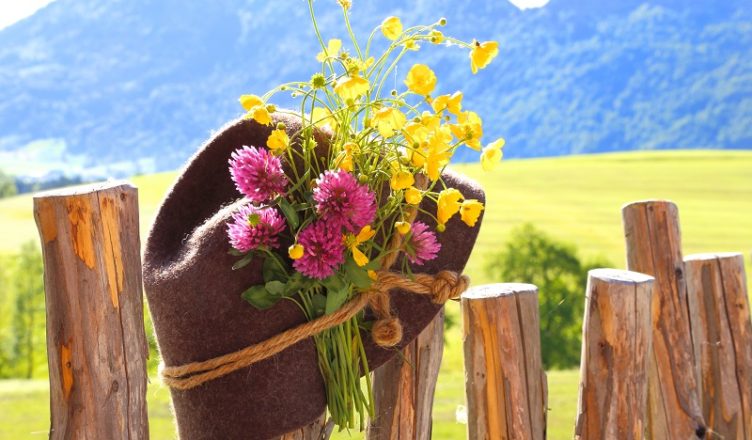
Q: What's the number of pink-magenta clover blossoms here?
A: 5